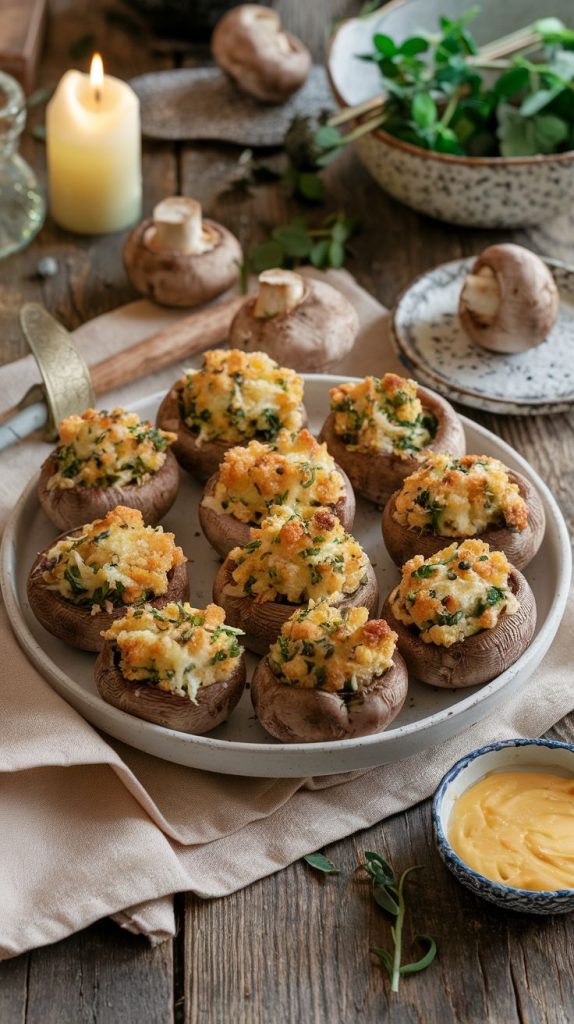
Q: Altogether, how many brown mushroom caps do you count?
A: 14